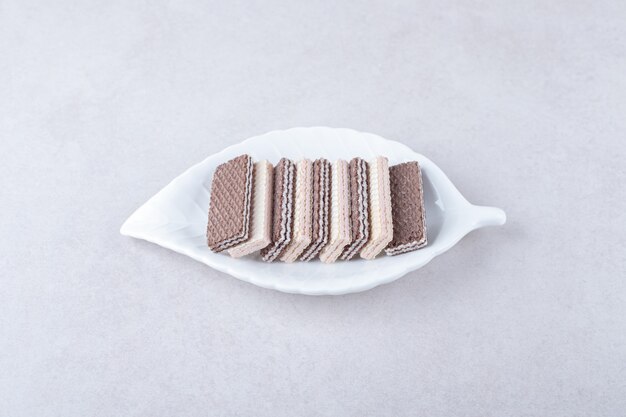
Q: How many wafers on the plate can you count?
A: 9